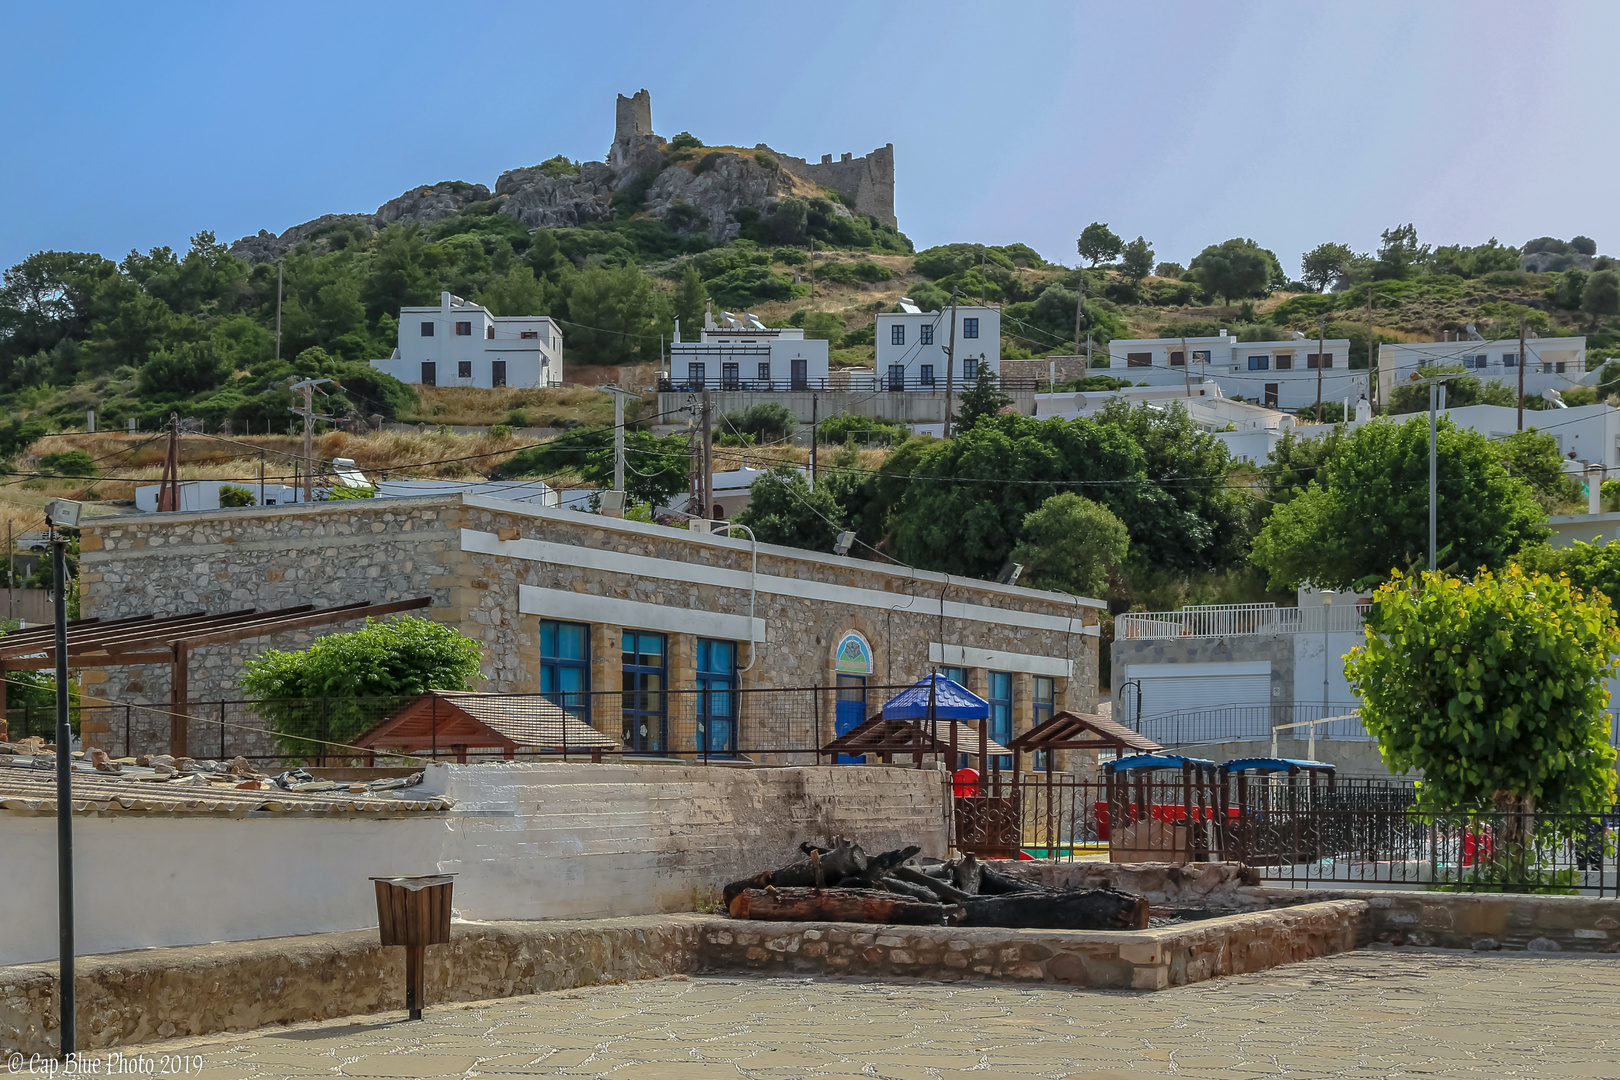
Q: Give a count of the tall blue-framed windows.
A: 6